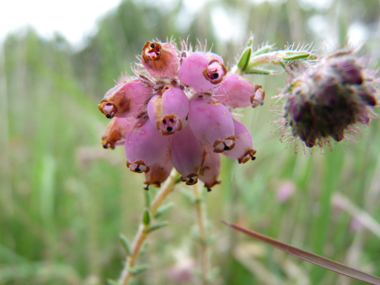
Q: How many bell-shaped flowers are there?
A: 12